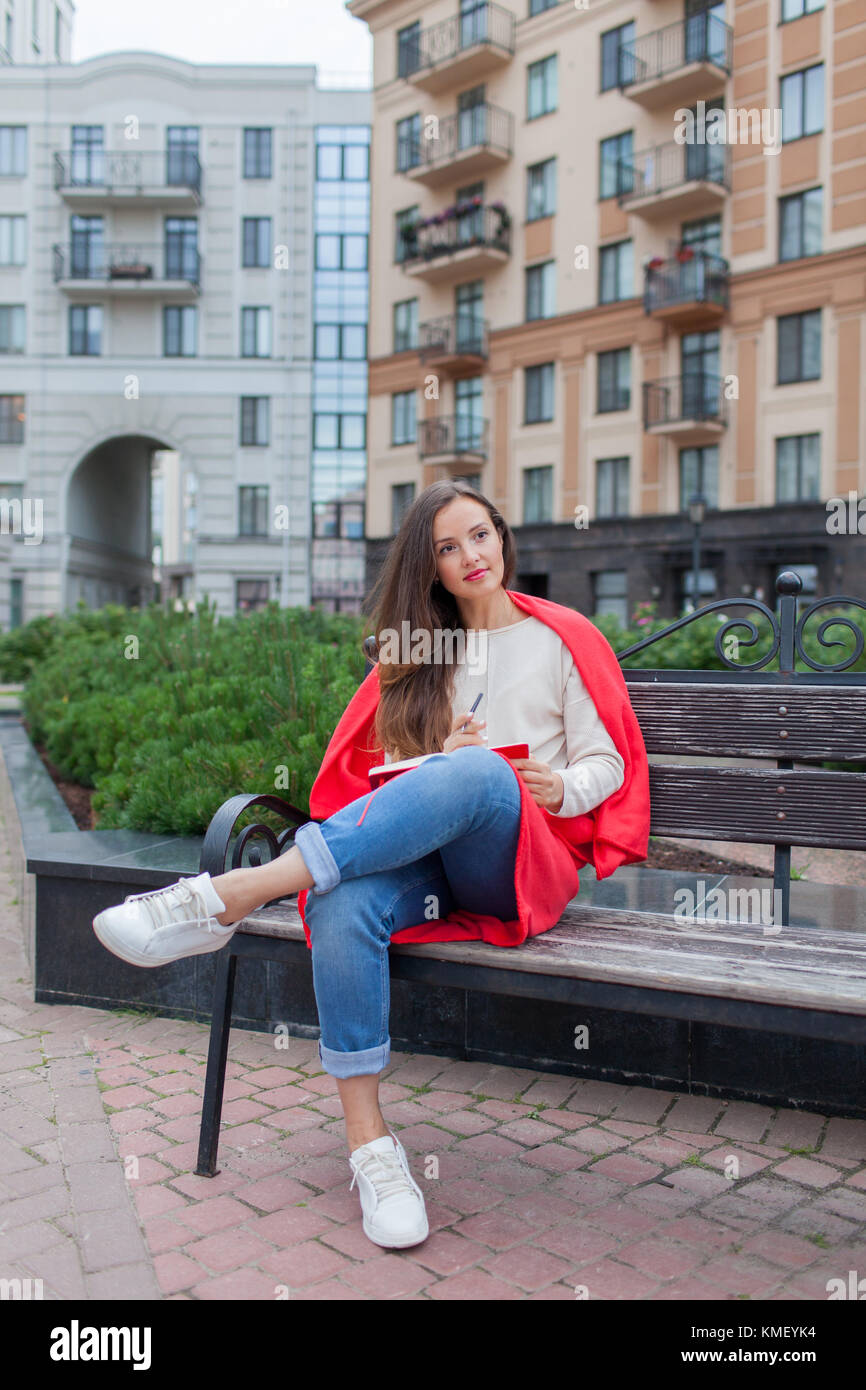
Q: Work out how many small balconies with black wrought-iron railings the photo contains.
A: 11